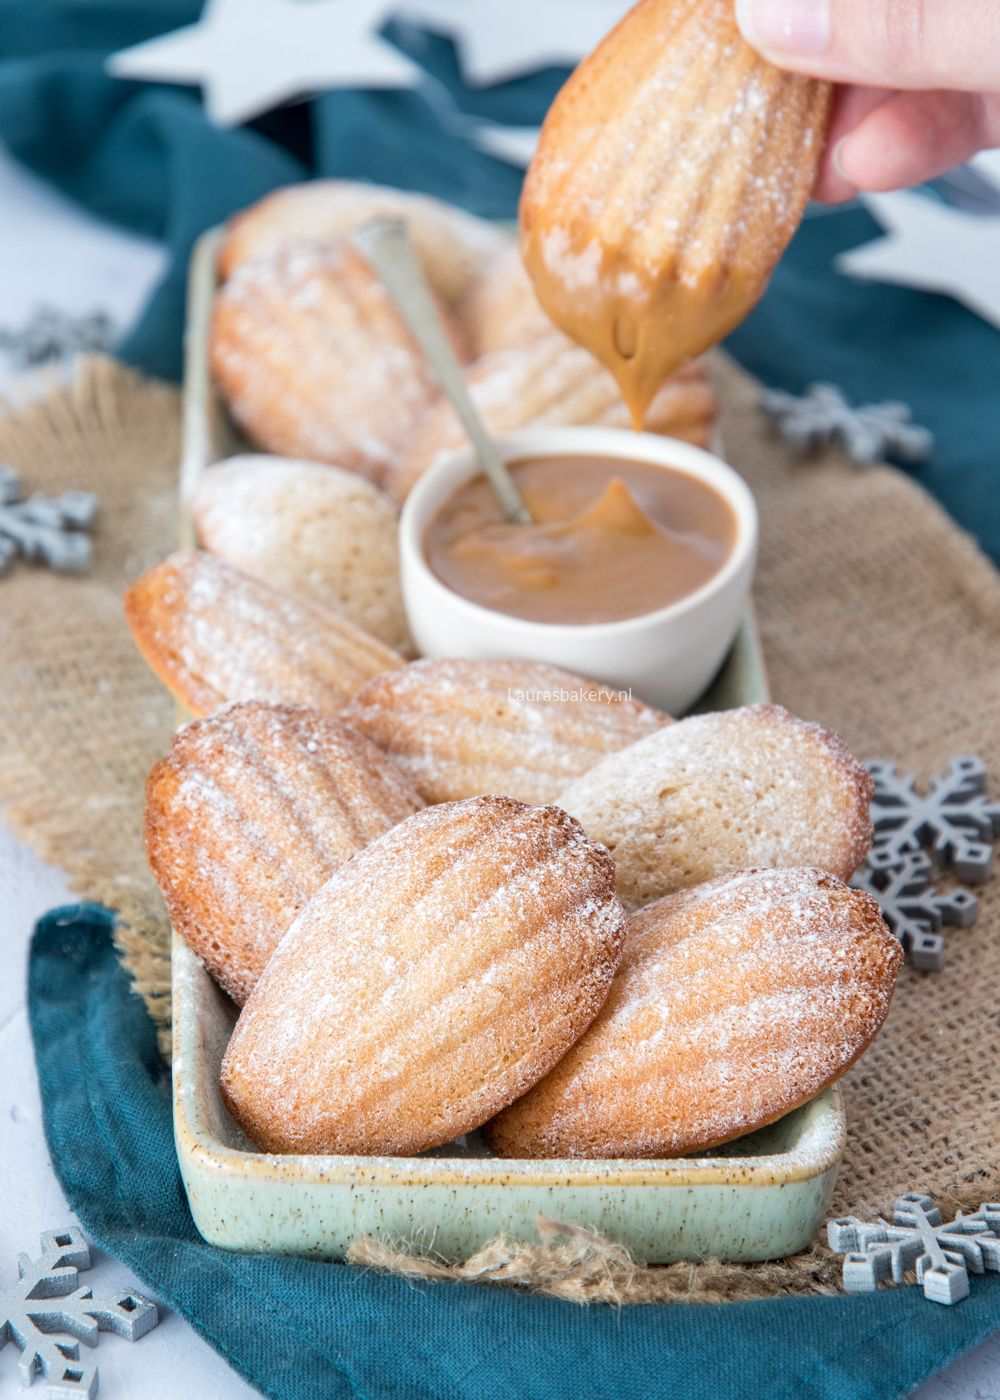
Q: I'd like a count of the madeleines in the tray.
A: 11